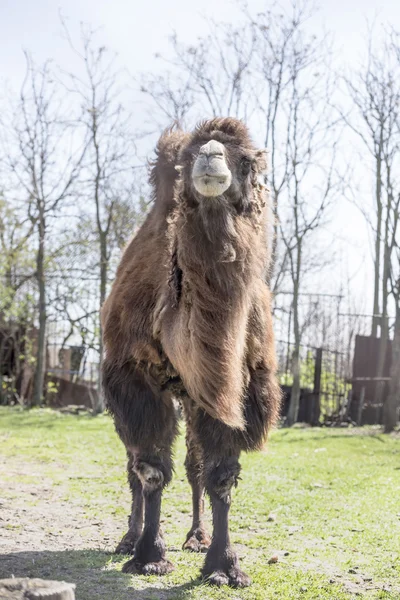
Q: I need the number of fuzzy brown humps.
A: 1